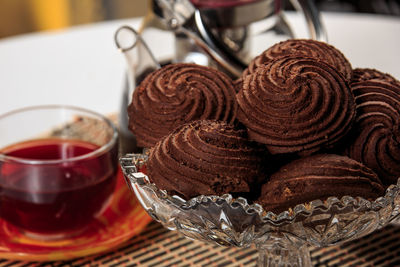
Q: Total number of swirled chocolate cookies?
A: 6